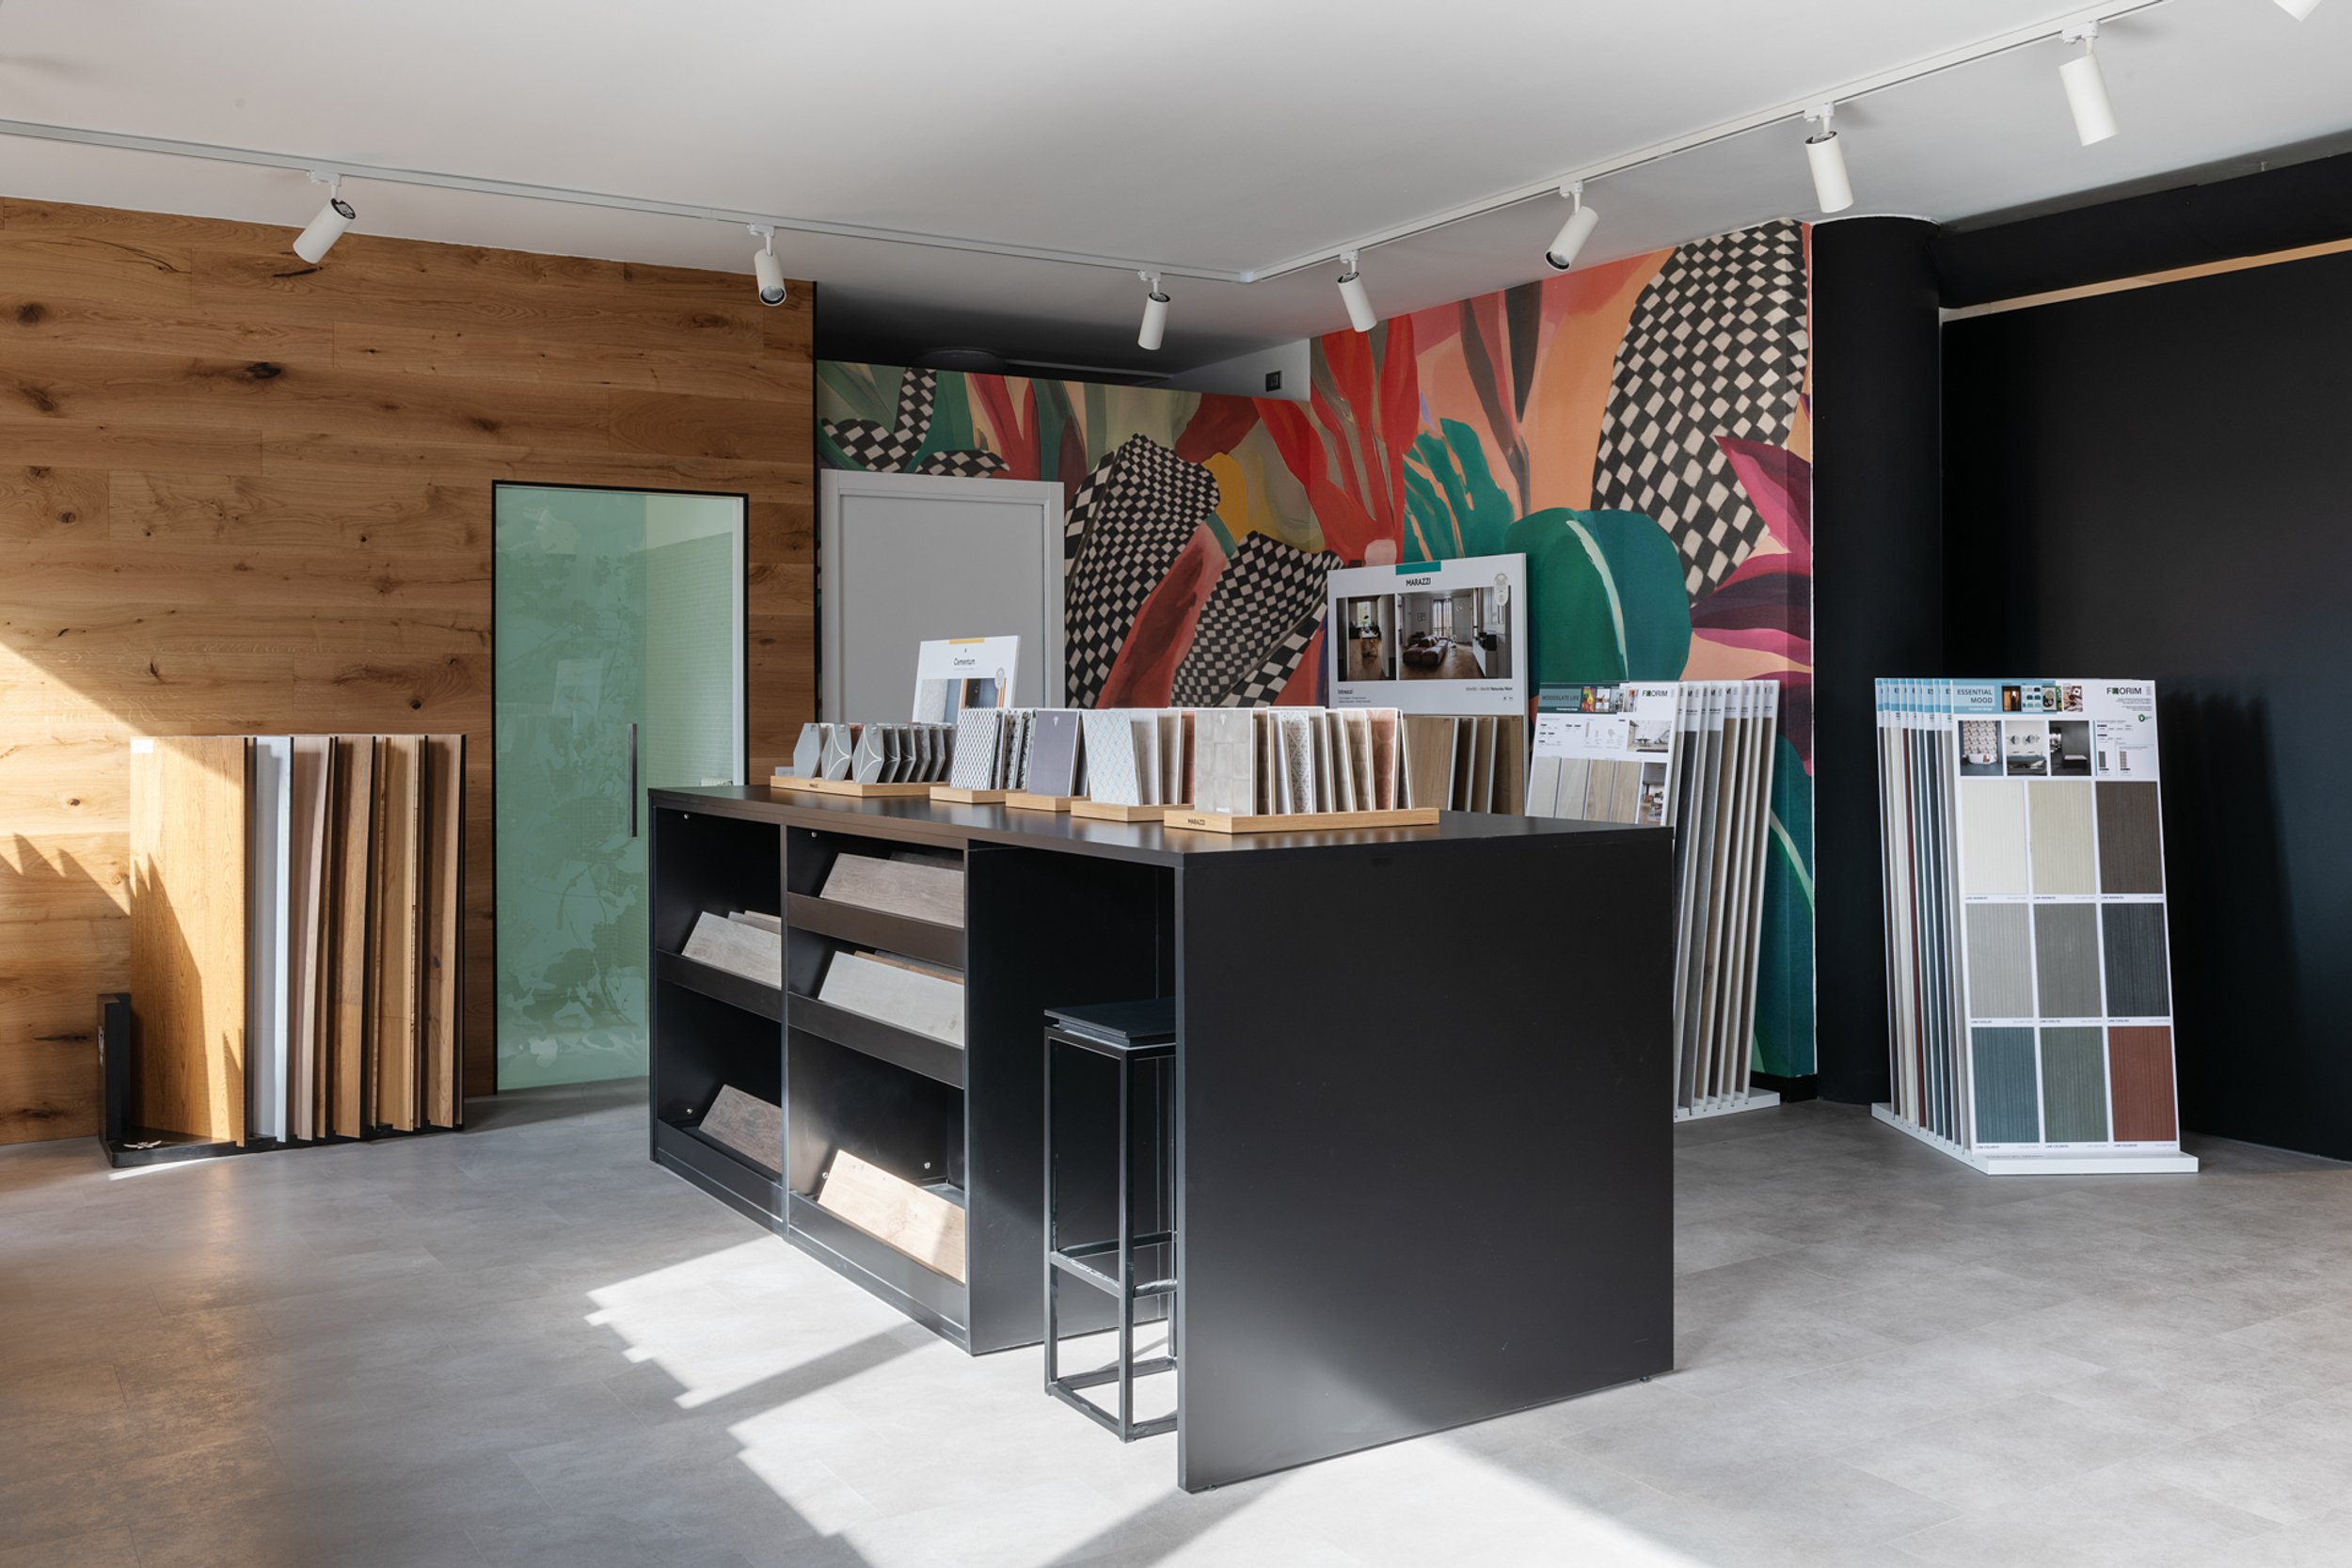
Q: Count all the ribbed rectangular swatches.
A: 9